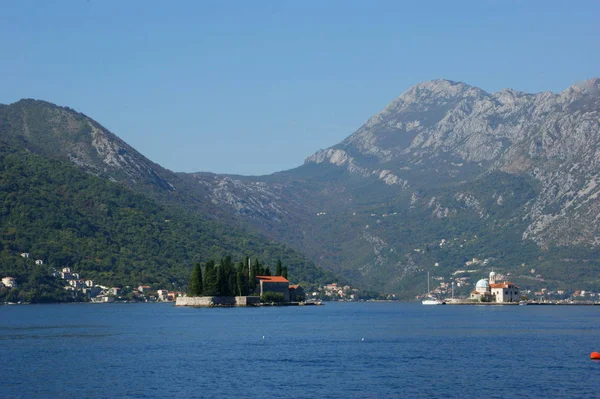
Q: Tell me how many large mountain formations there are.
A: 2